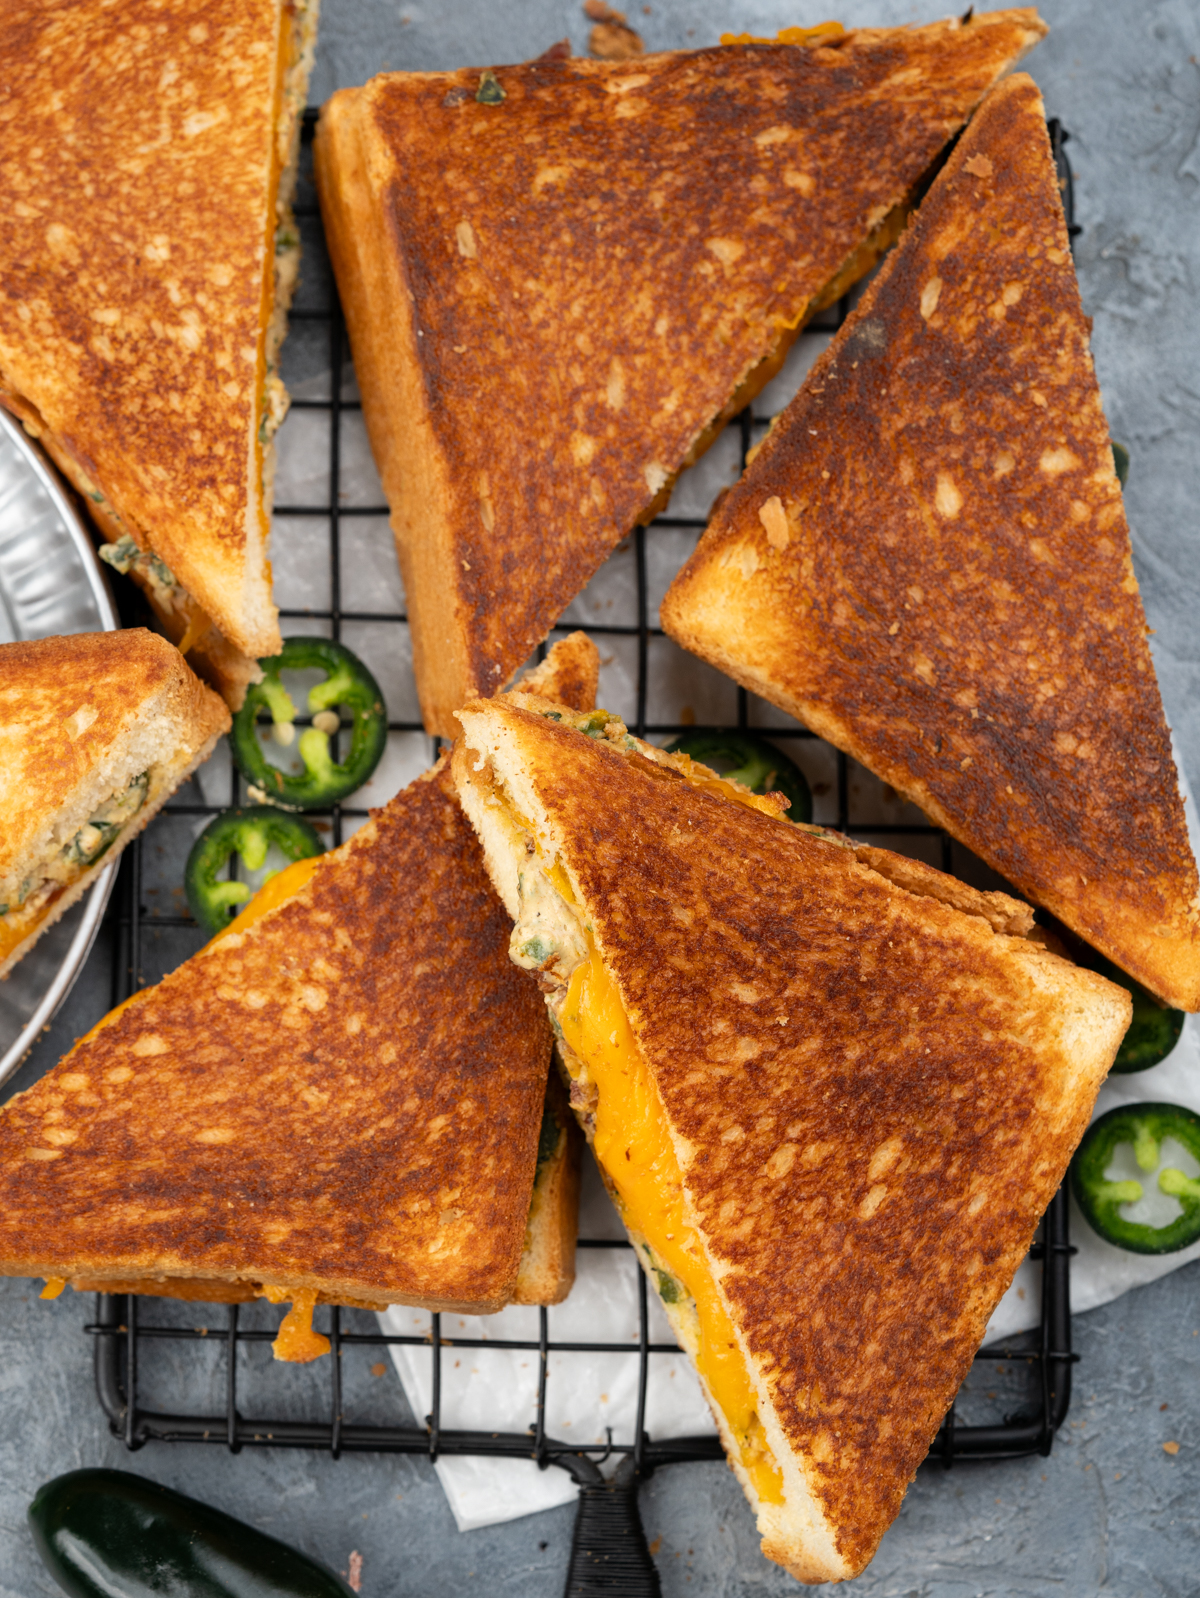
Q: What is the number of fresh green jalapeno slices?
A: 5